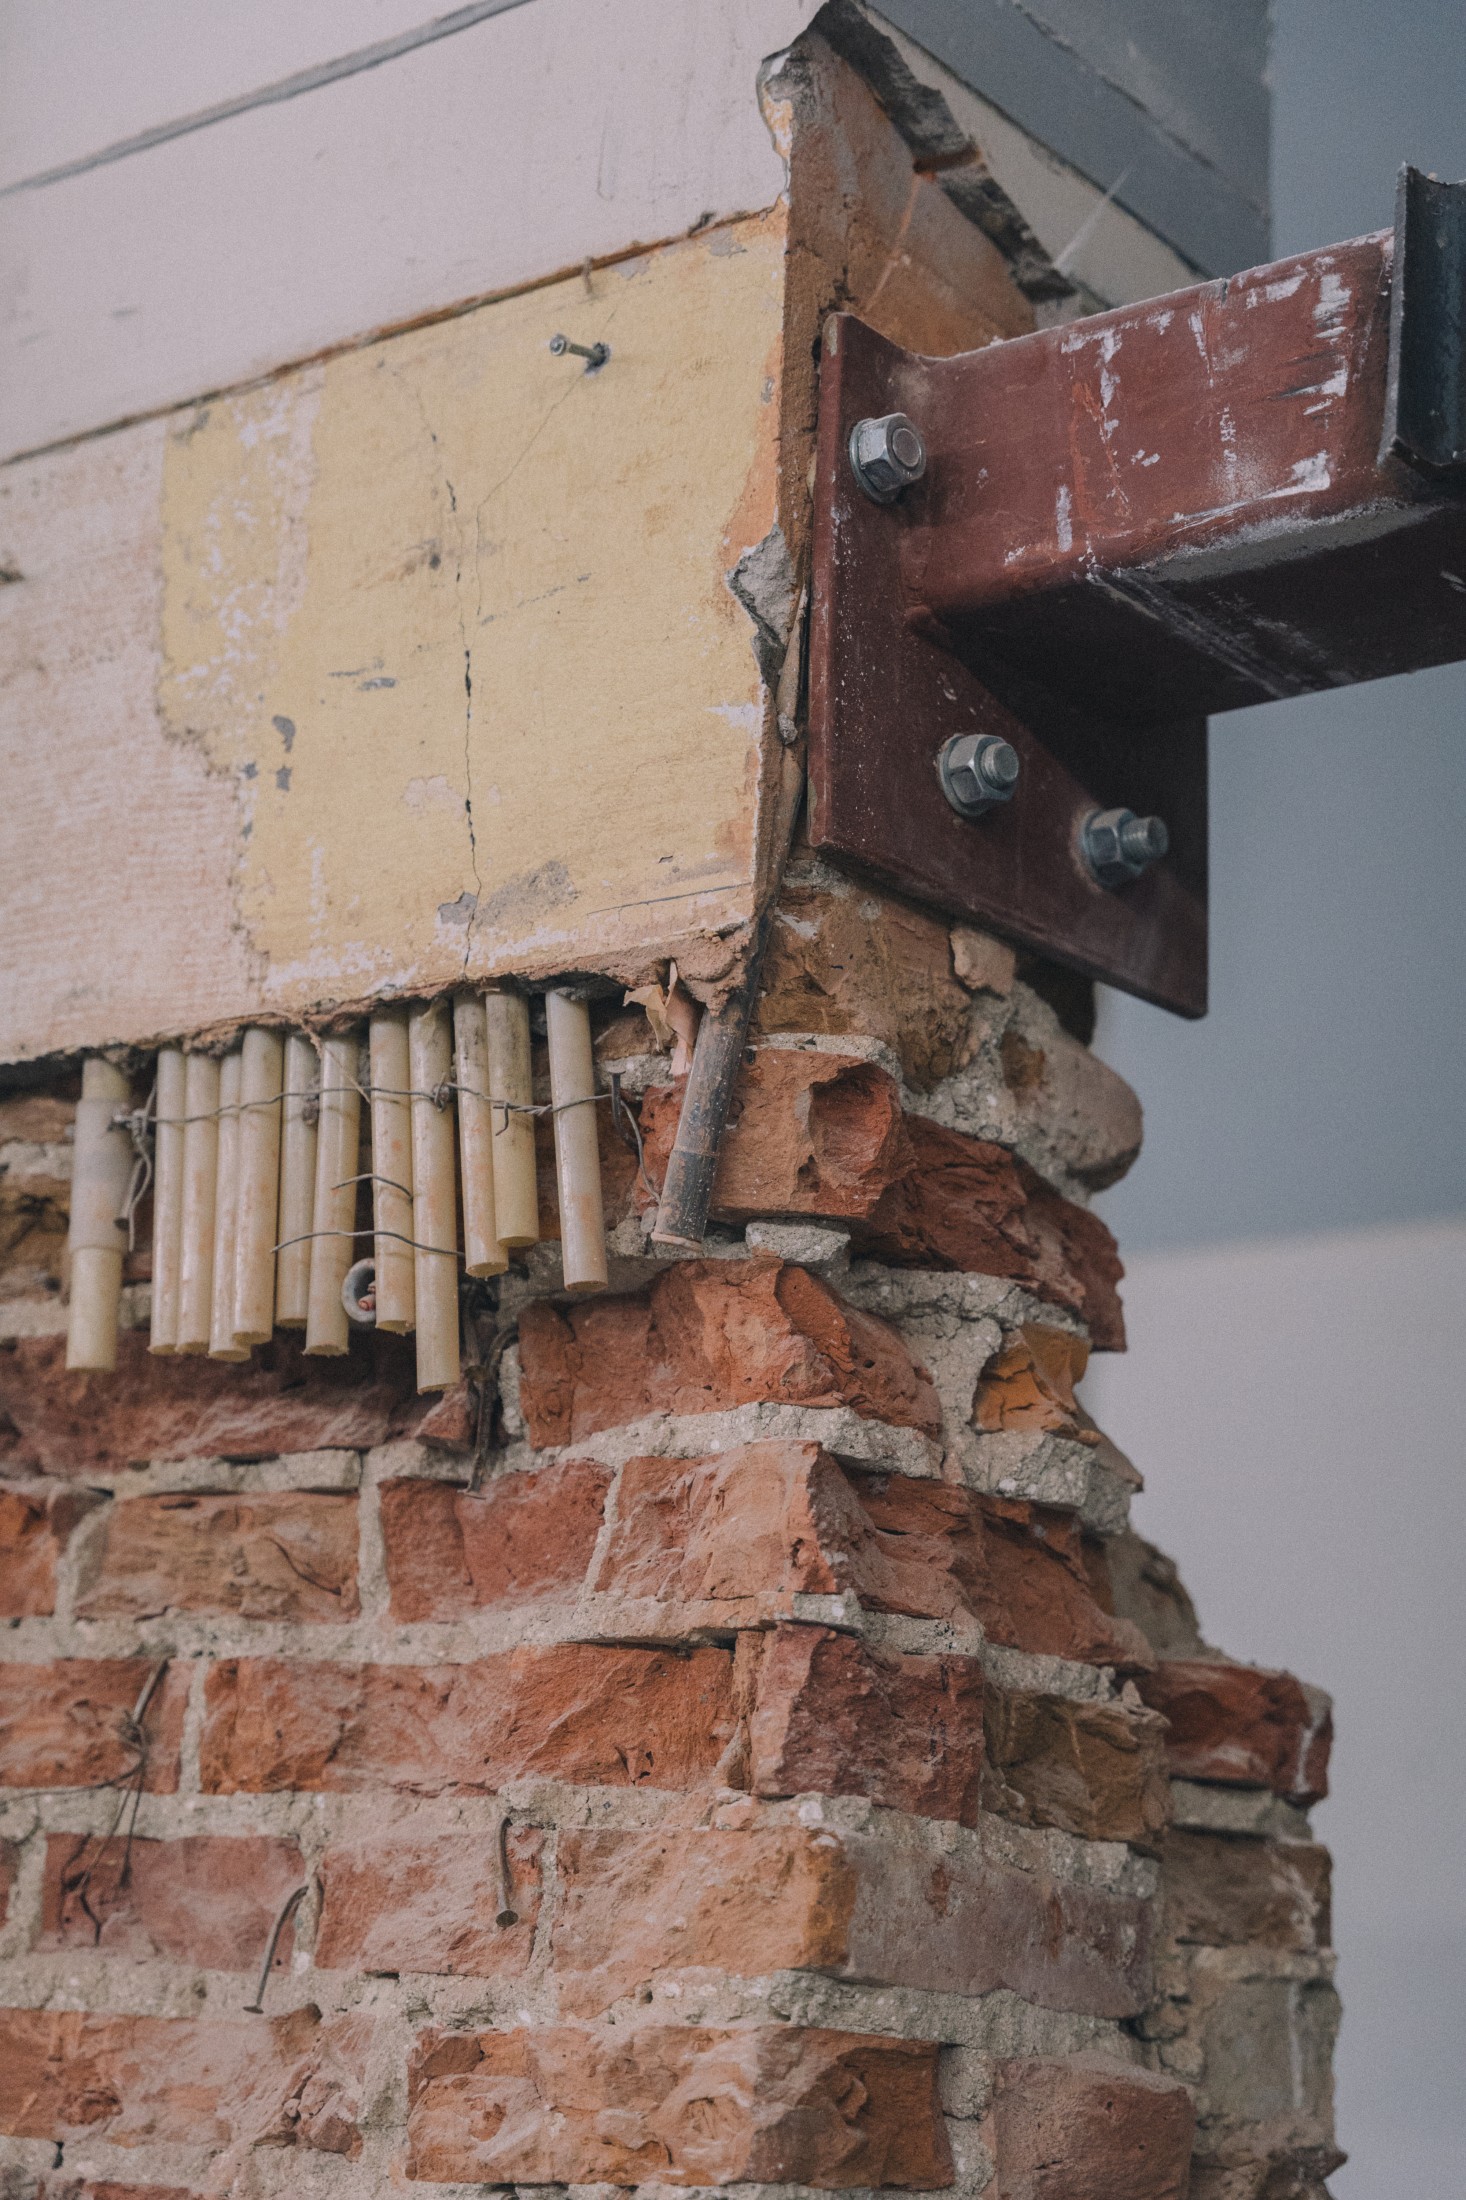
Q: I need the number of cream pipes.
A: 12